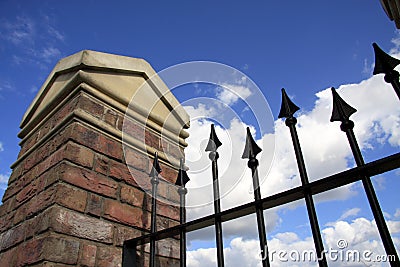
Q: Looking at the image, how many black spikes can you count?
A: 7